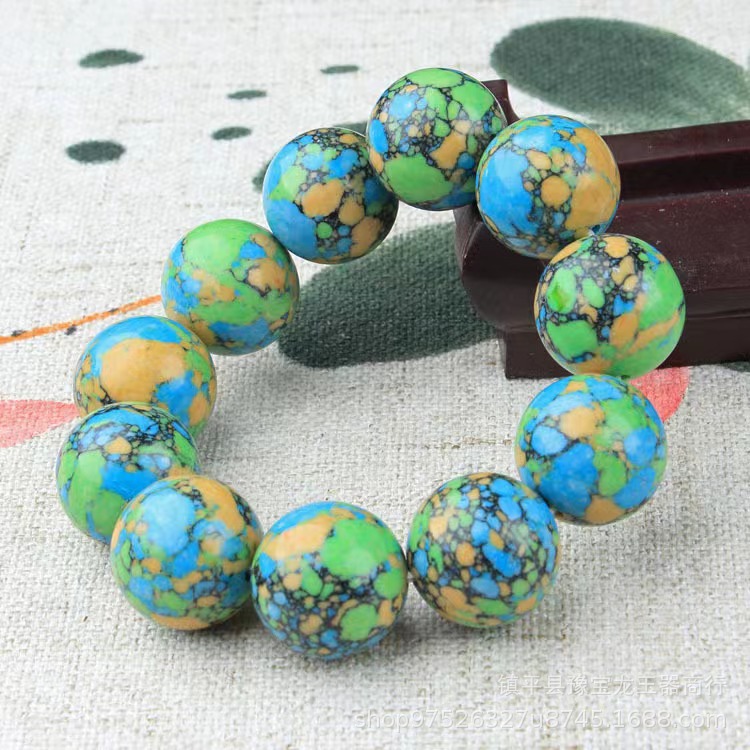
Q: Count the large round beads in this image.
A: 11